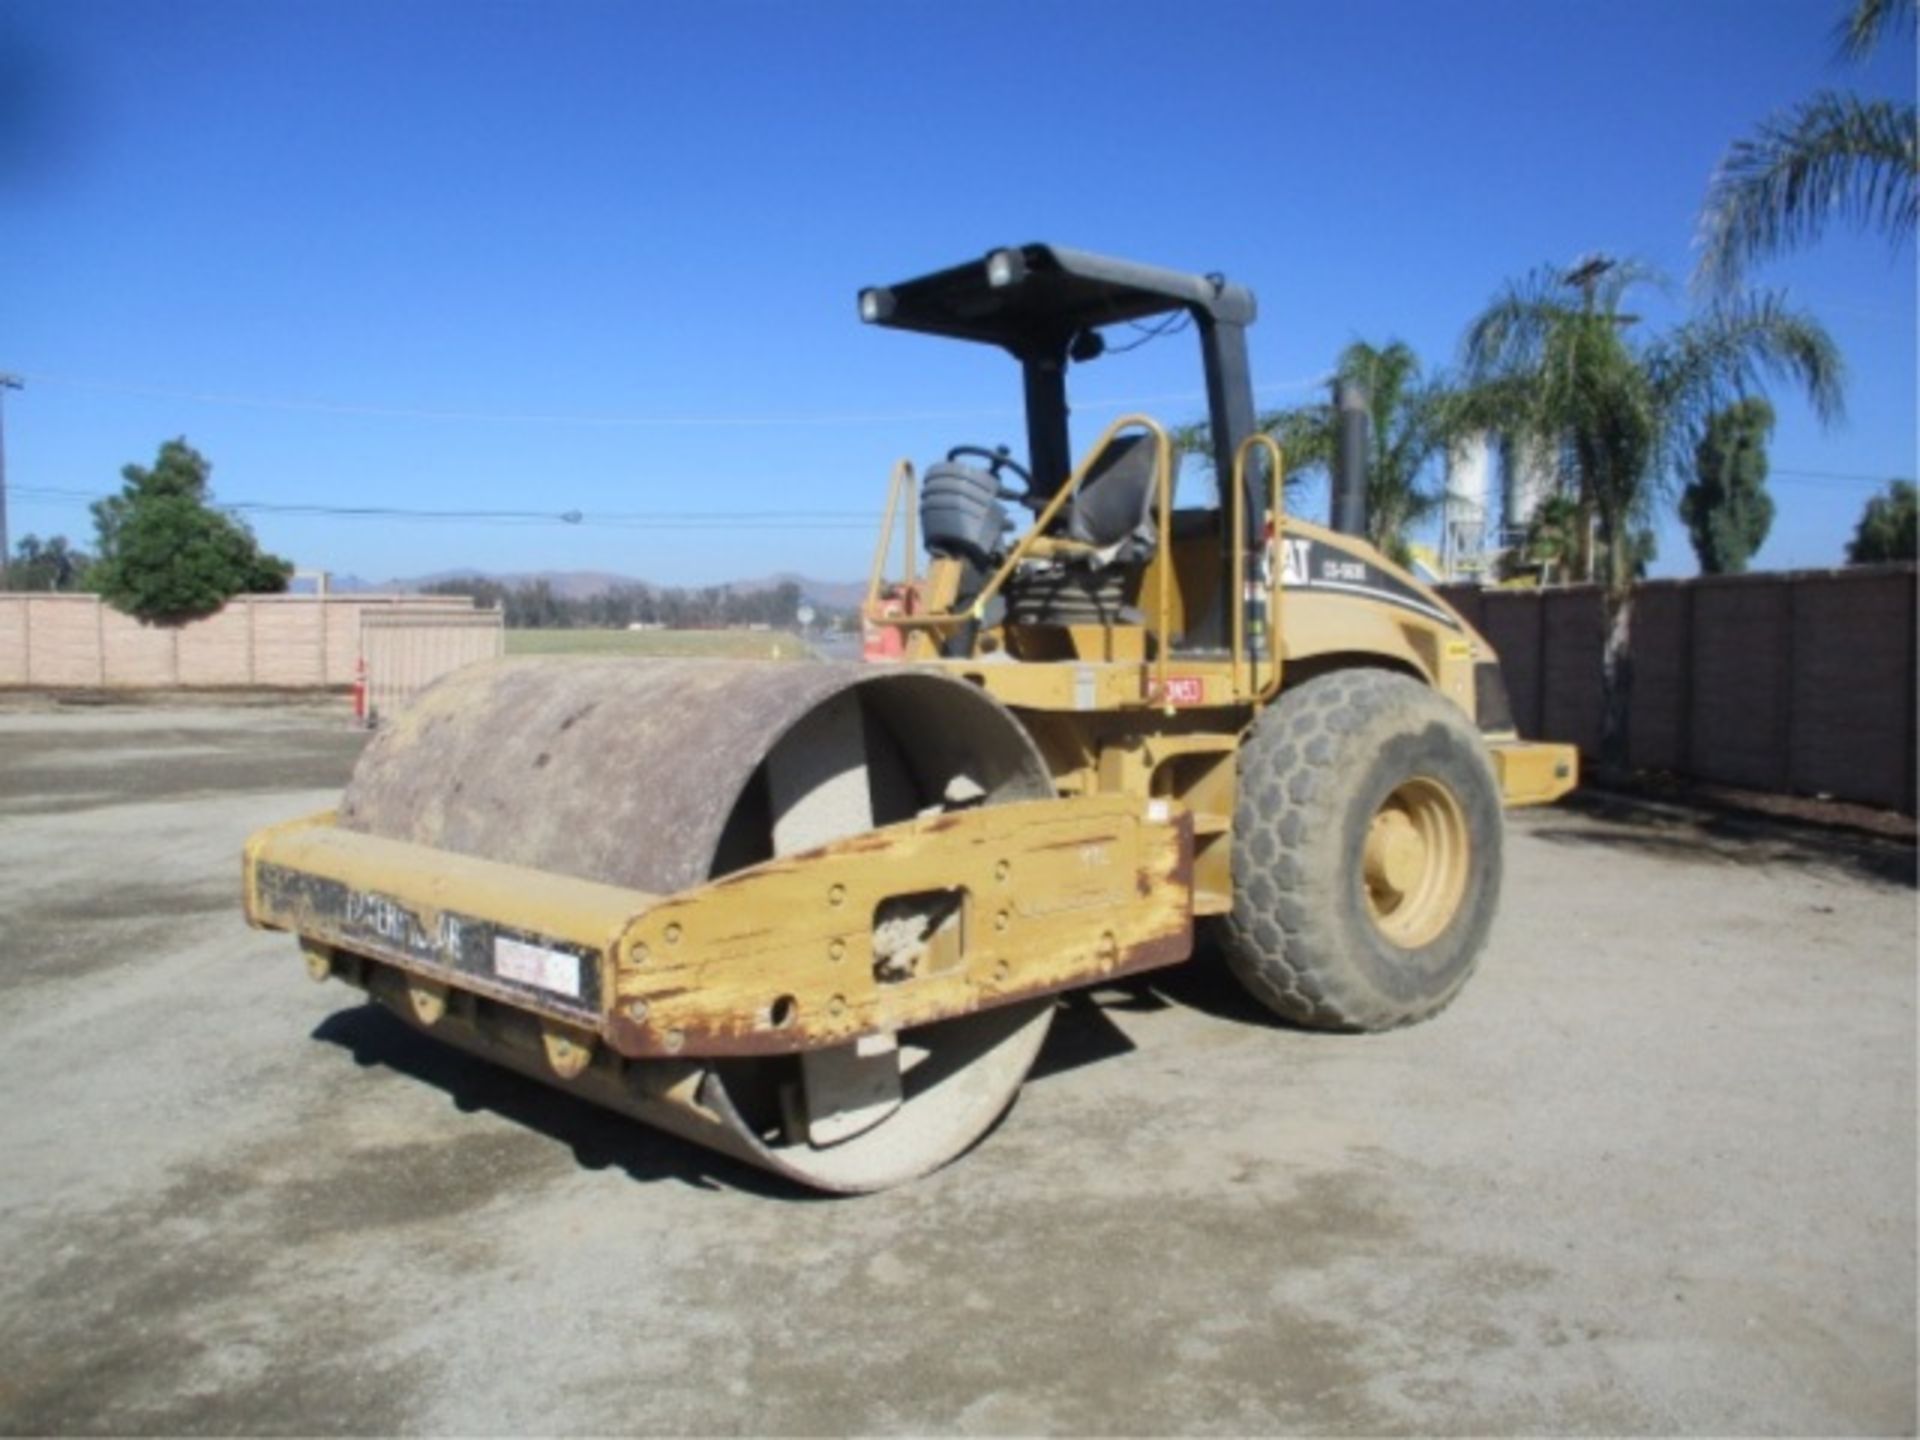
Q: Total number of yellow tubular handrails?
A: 3